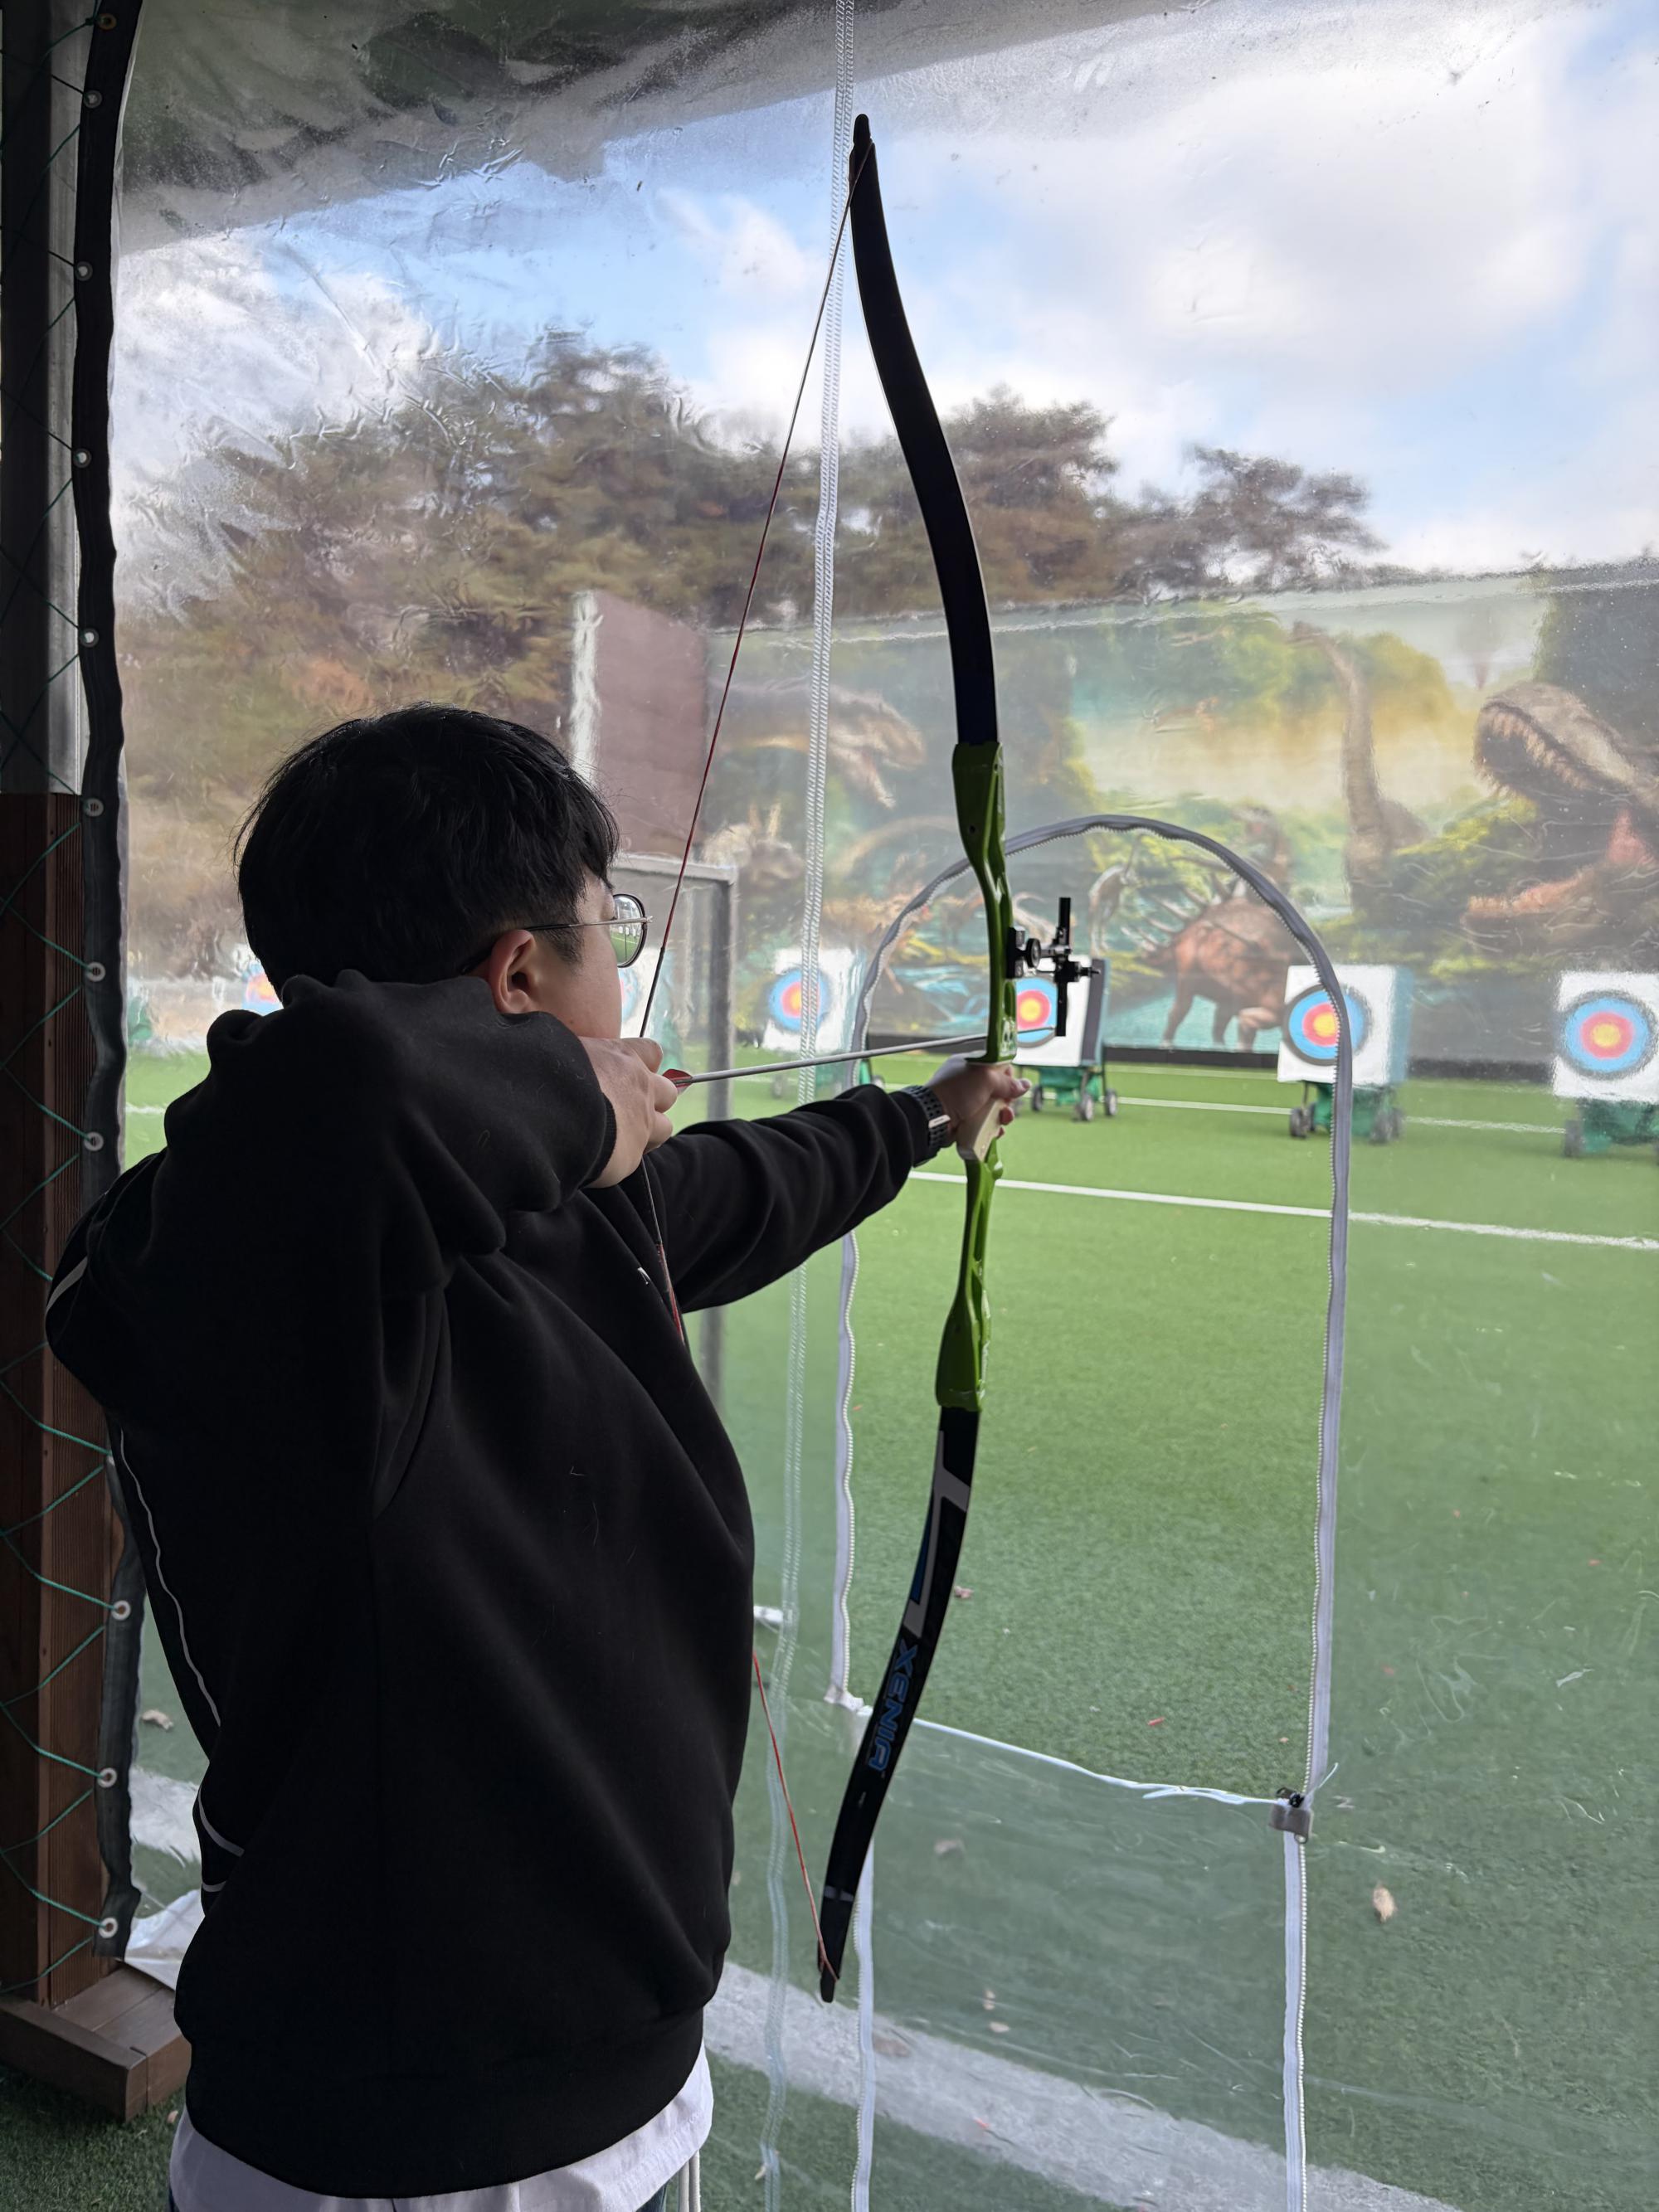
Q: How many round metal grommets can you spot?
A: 11